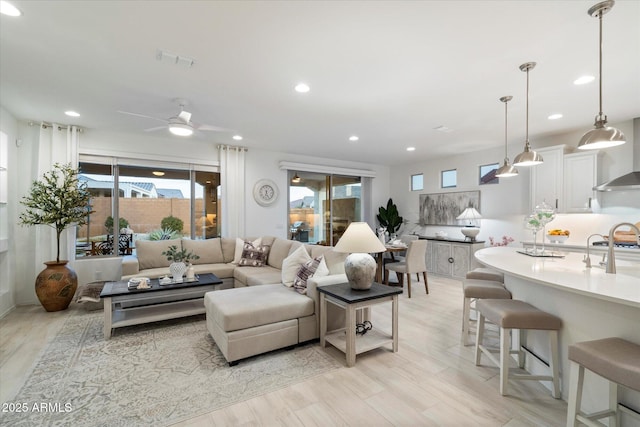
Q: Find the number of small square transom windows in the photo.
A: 3